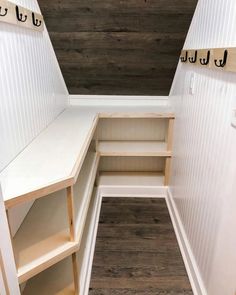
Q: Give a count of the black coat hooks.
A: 7